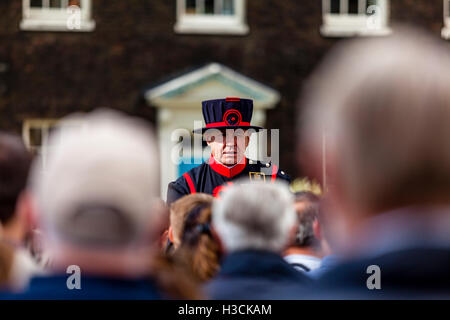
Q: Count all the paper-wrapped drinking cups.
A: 0